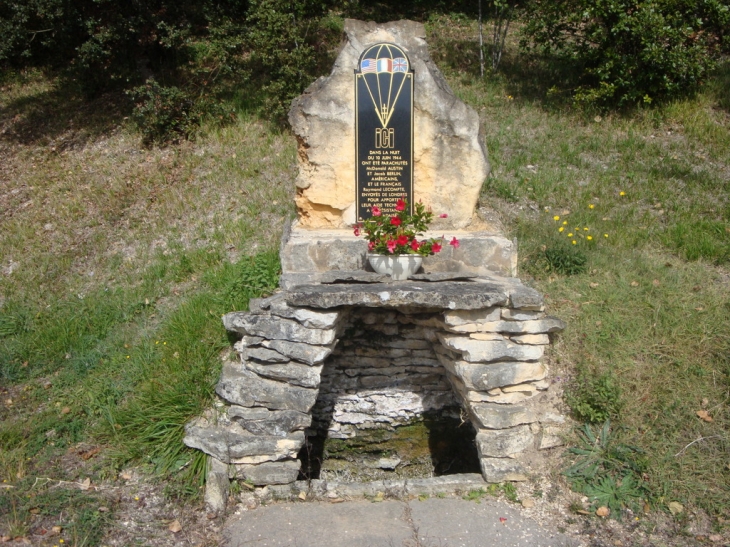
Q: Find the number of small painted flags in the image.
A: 3